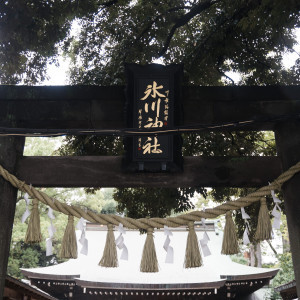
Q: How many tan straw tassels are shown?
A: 7